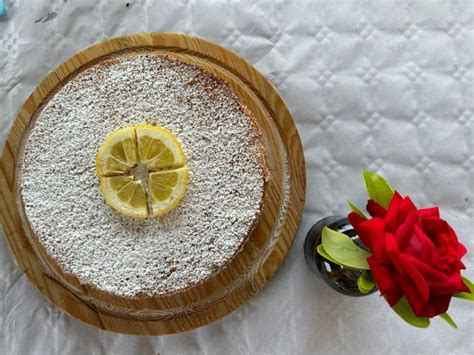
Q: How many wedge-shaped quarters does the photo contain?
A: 4